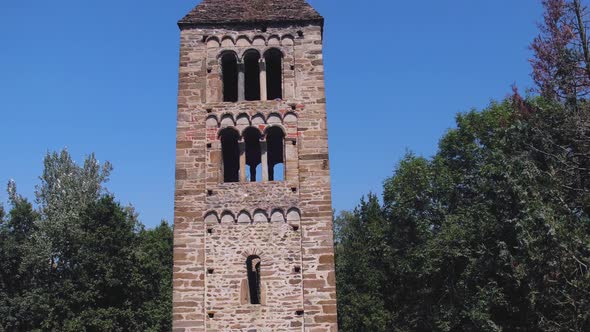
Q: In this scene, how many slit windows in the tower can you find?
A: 1